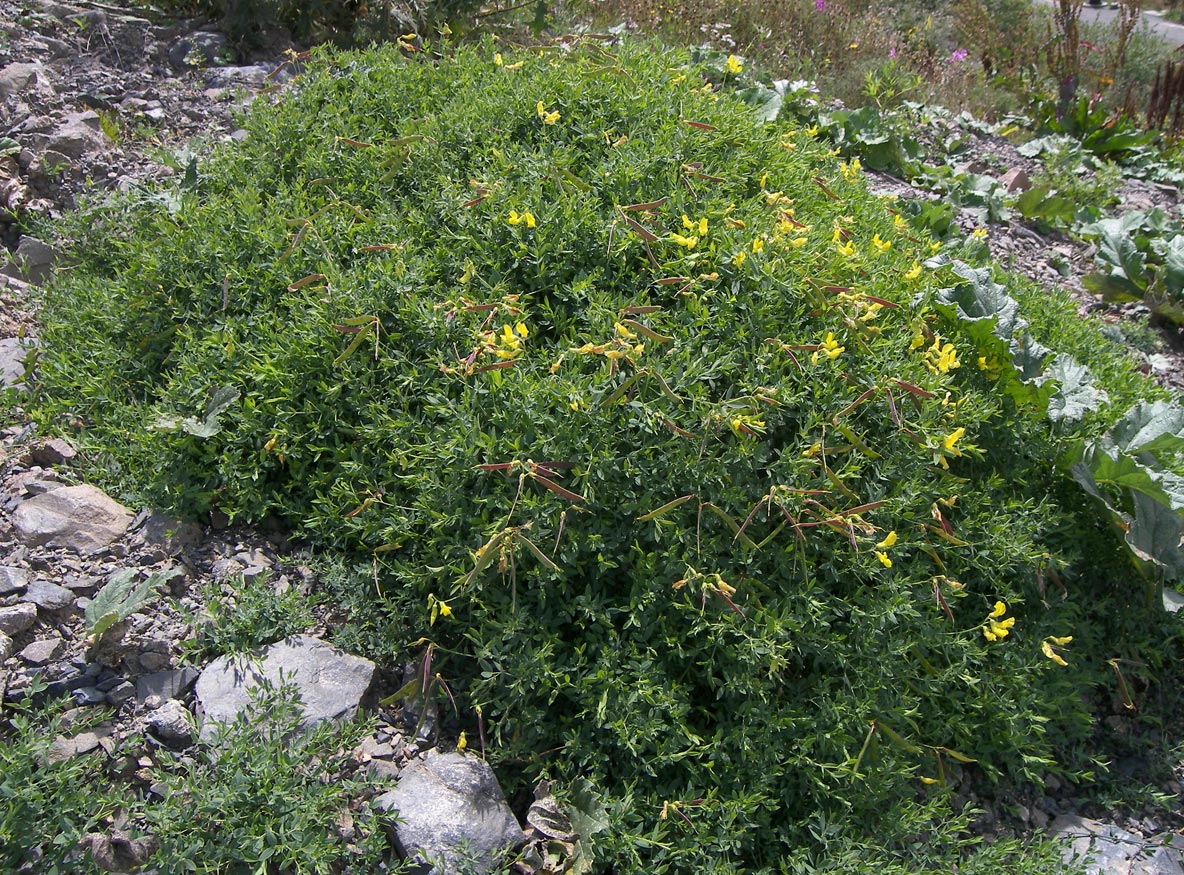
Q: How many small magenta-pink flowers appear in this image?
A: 3